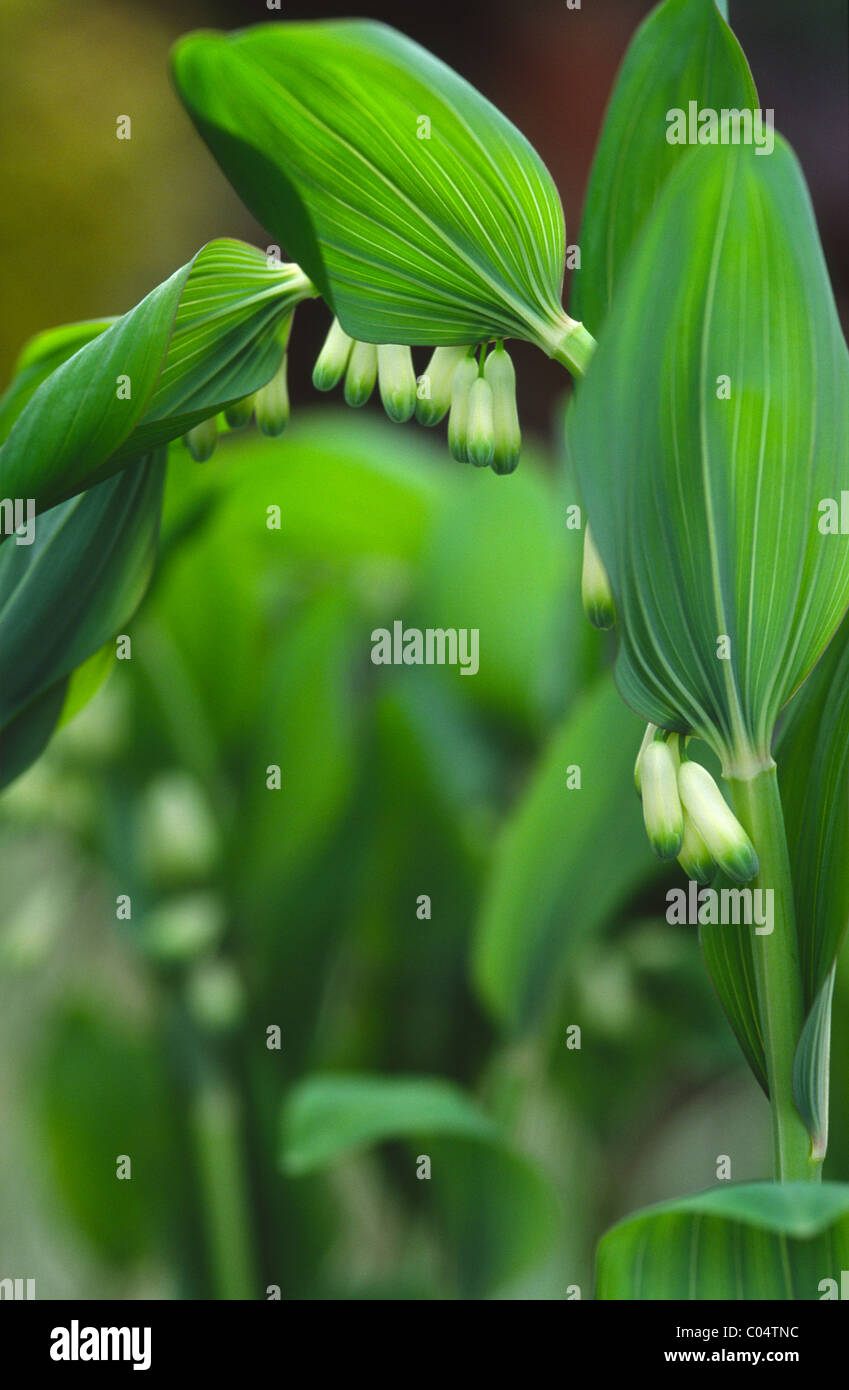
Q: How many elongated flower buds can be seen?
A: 15